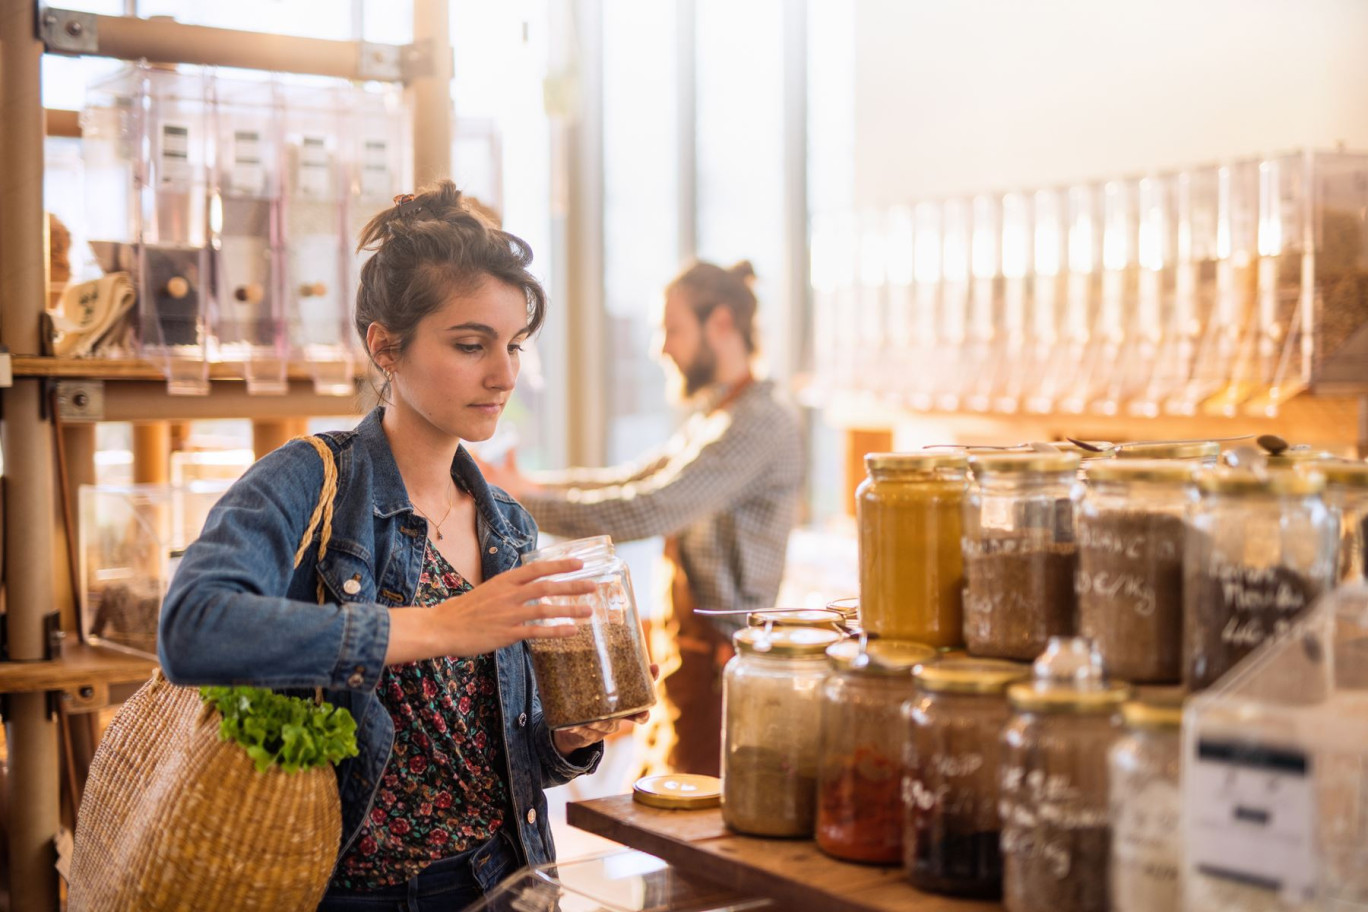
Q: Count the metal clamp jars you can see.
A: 0